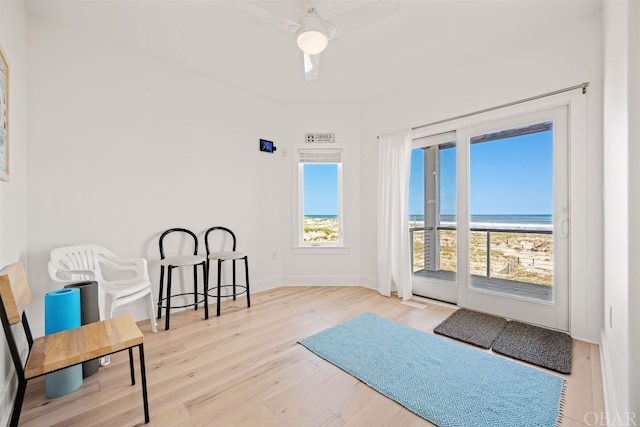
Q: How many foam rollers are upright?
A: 2